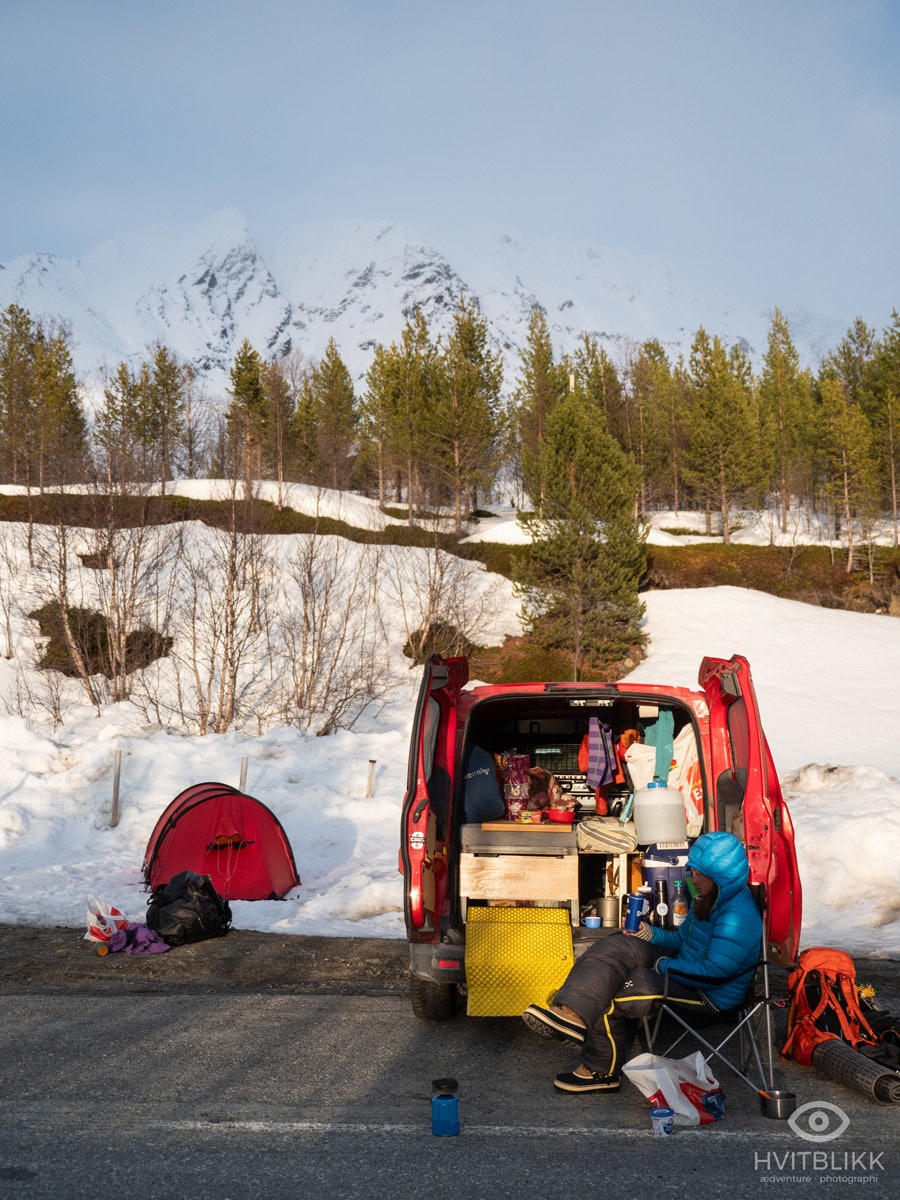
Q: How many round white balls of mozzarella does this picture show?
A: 0